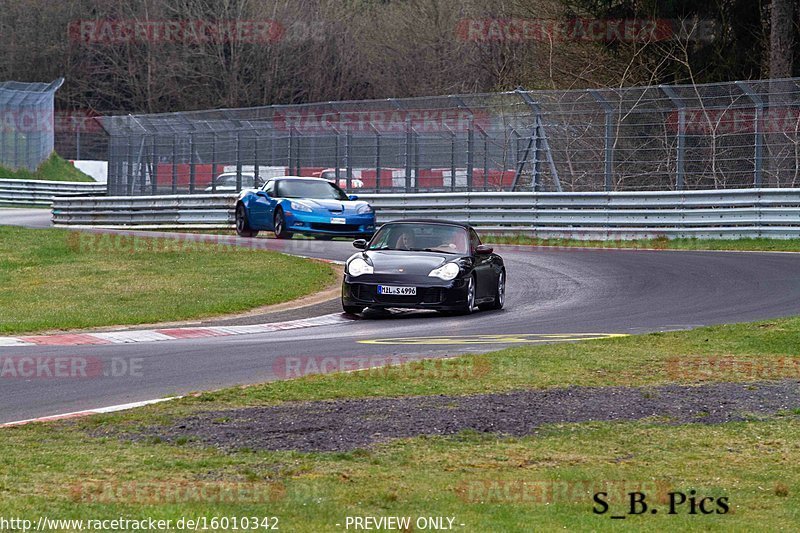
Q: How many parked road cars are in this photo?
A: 0